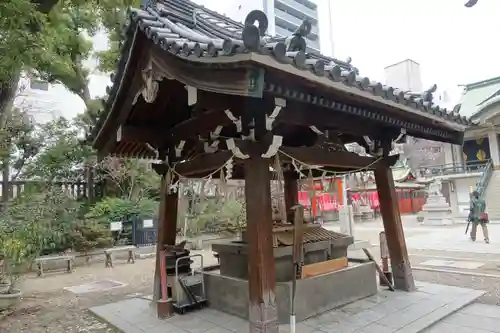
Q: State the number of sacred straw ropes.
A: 2